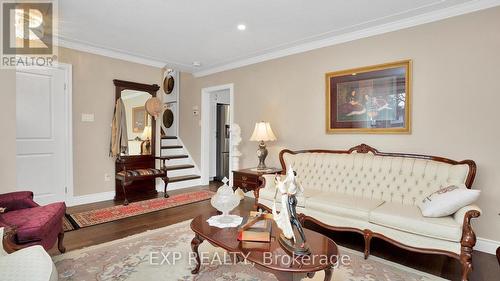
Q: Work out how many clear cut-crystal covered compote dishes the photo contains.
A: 1